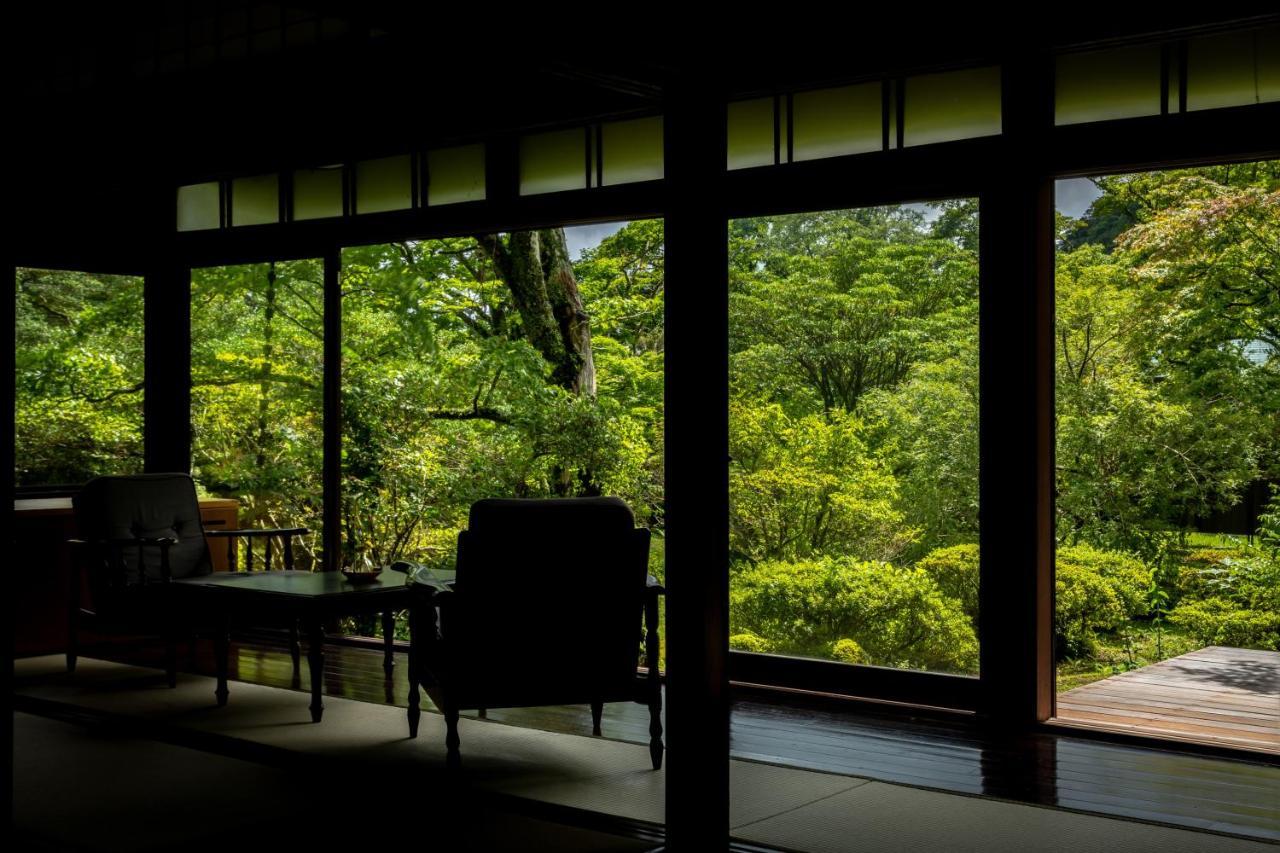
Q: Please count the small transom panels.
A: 12